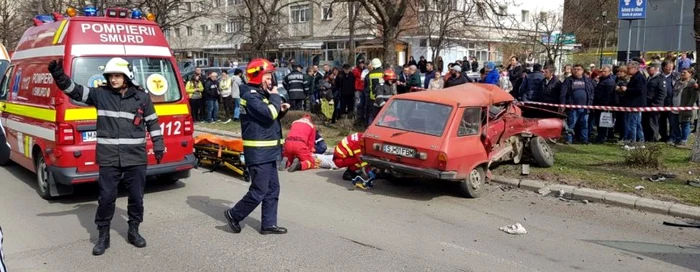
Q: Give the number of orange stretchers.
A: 1